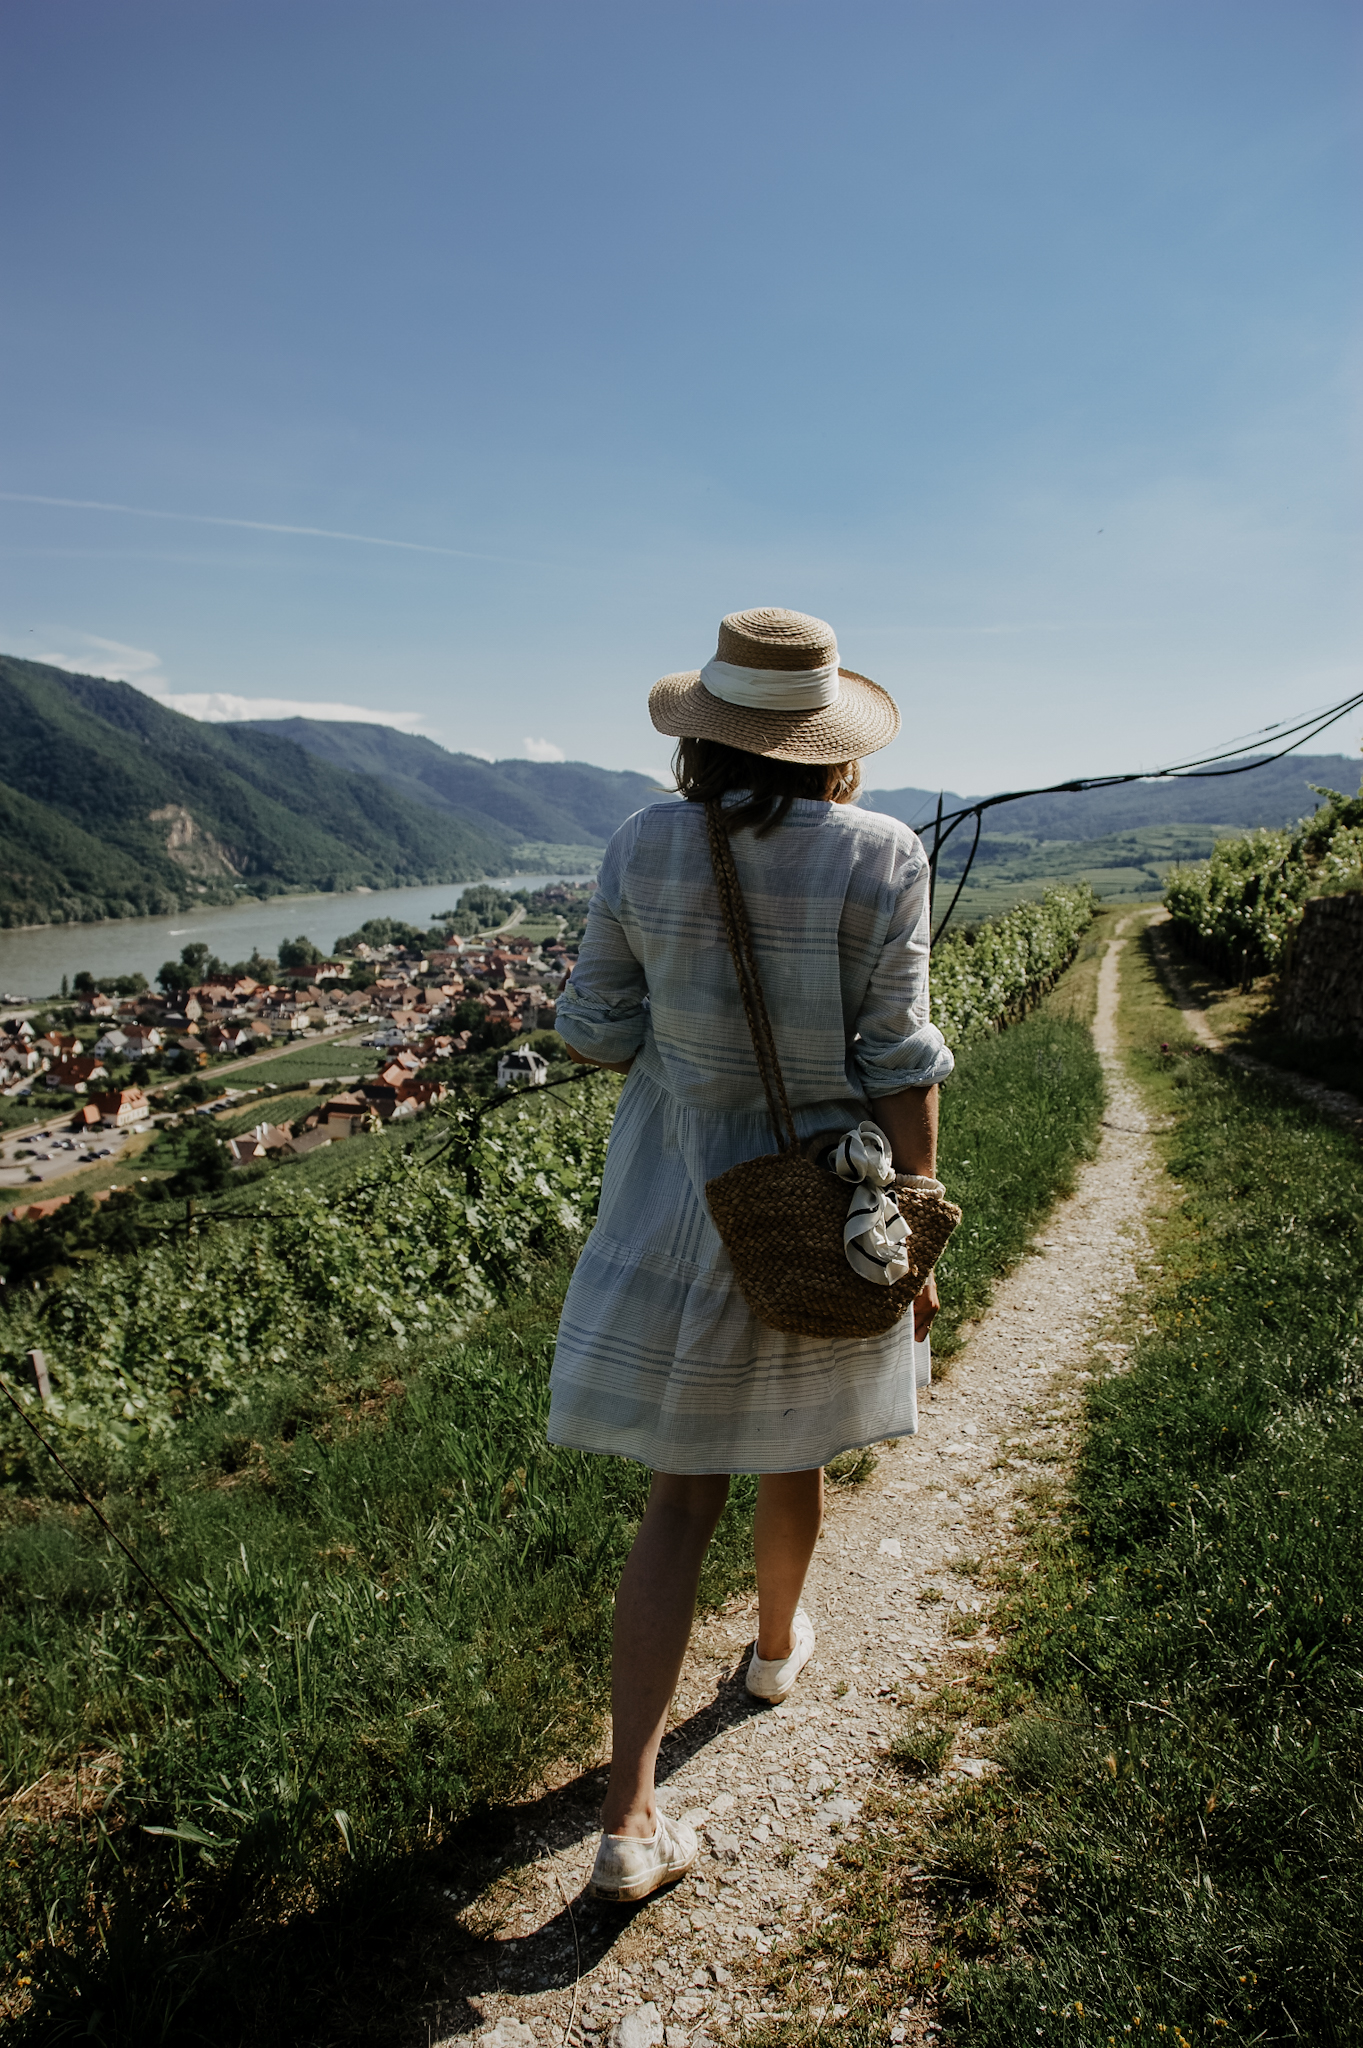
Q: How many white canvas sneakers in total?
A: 2